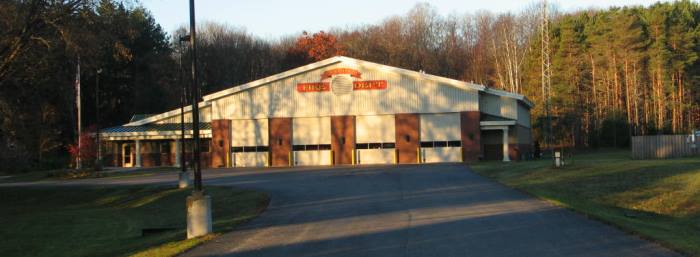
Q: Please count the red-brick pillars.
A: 5